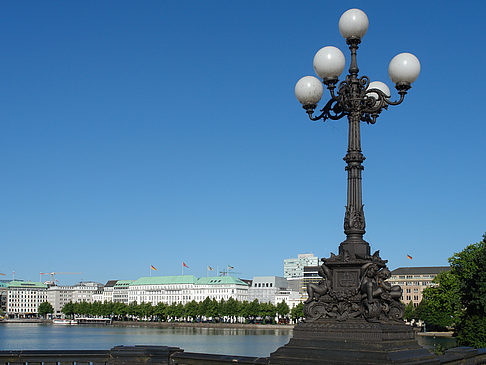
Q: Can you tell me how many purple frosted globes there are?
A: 0